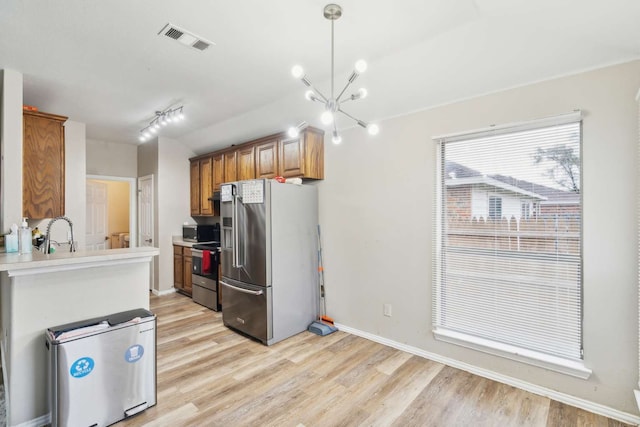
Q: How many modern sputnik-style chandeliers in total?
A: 1